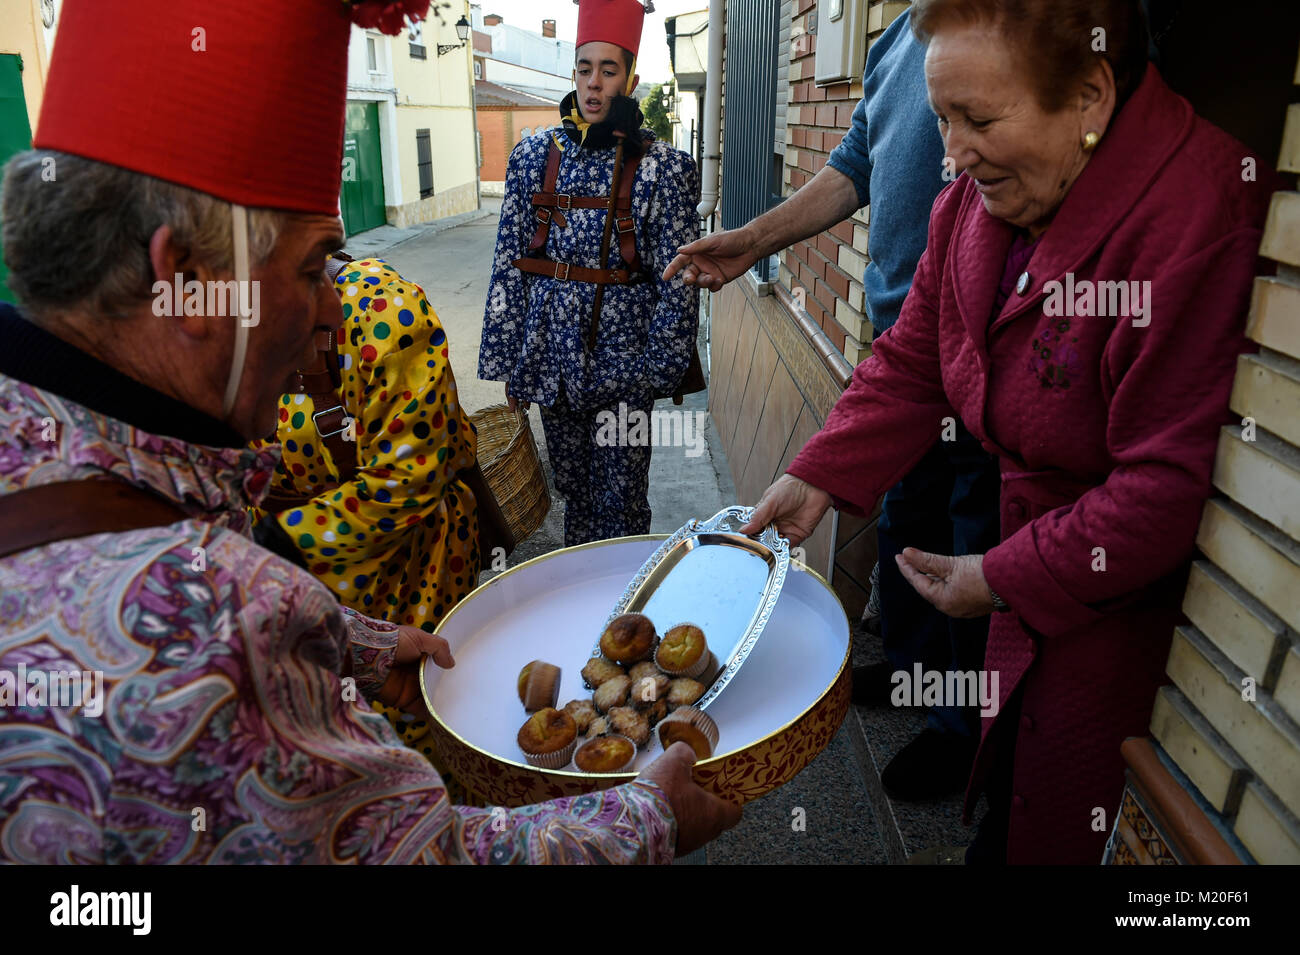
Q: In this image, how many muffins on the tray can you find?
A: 6